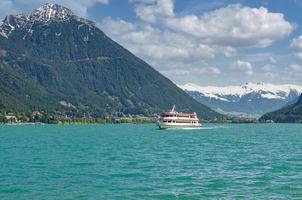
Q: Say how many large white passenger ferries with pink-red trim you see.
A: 1